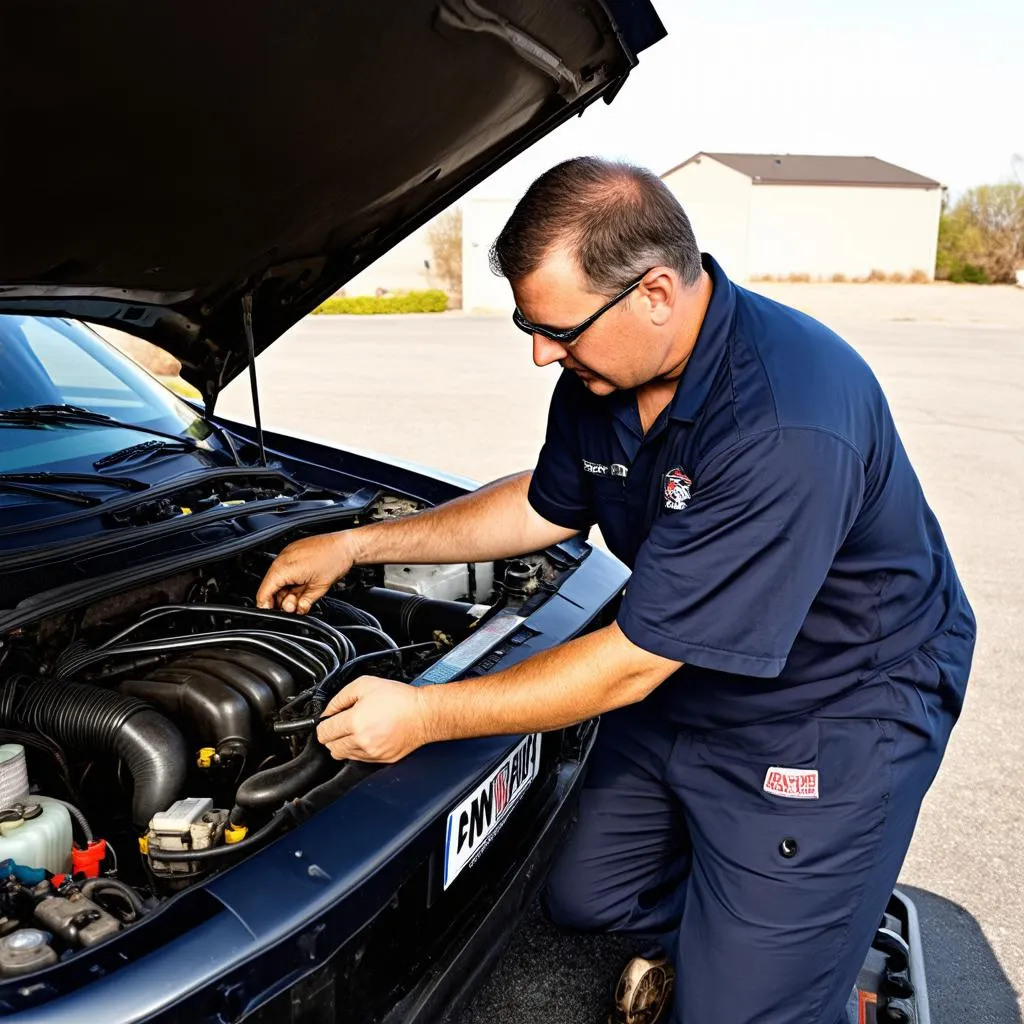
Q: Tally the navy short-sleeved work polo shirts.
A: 1